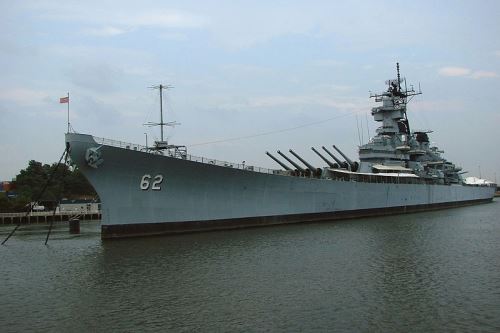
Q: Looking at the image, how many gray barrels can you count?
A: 6